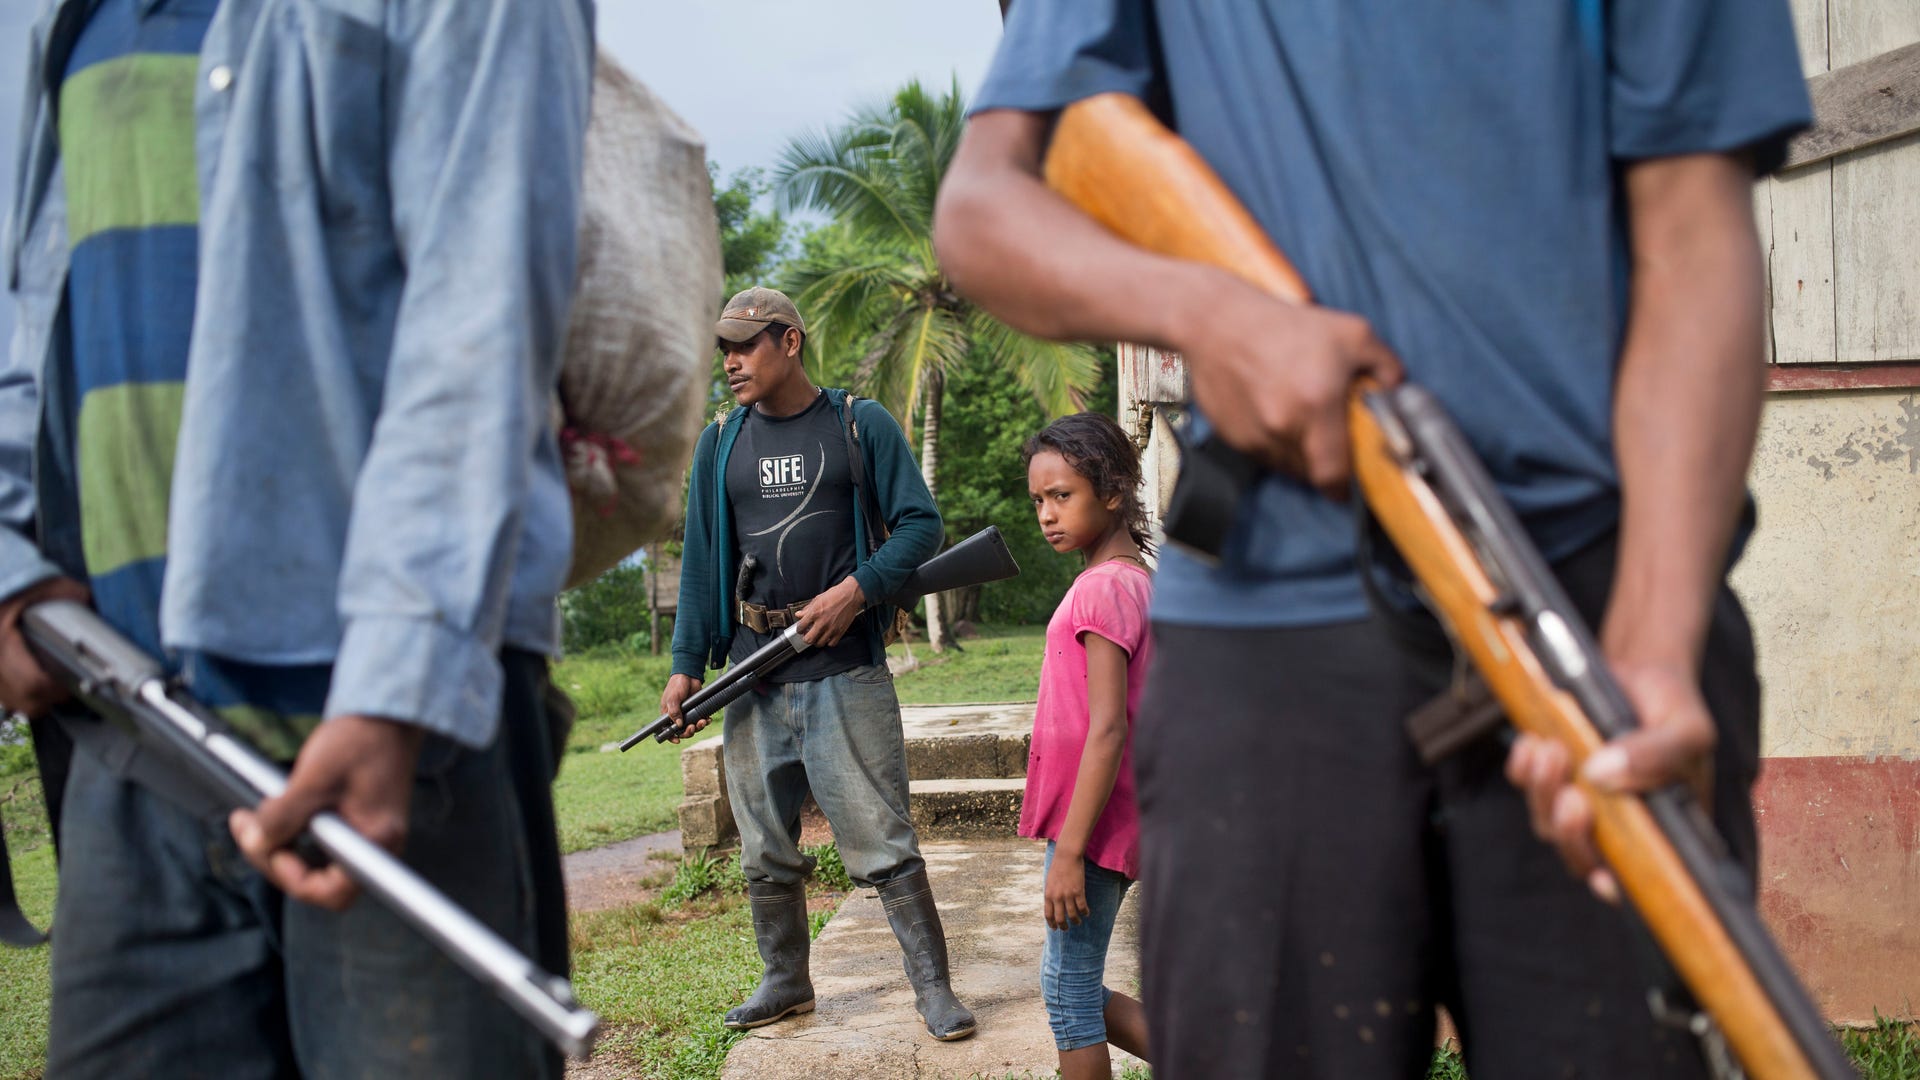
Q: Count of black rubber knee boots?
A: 2